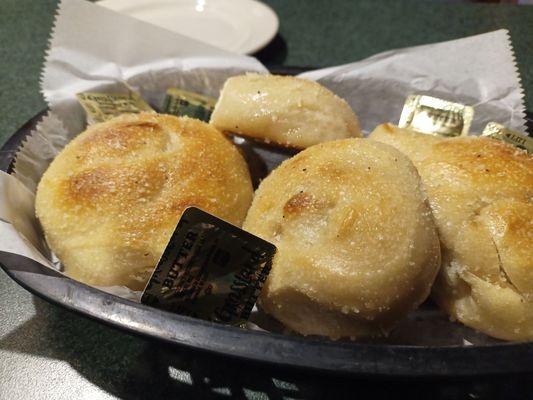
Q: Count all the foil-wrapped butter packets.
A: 5